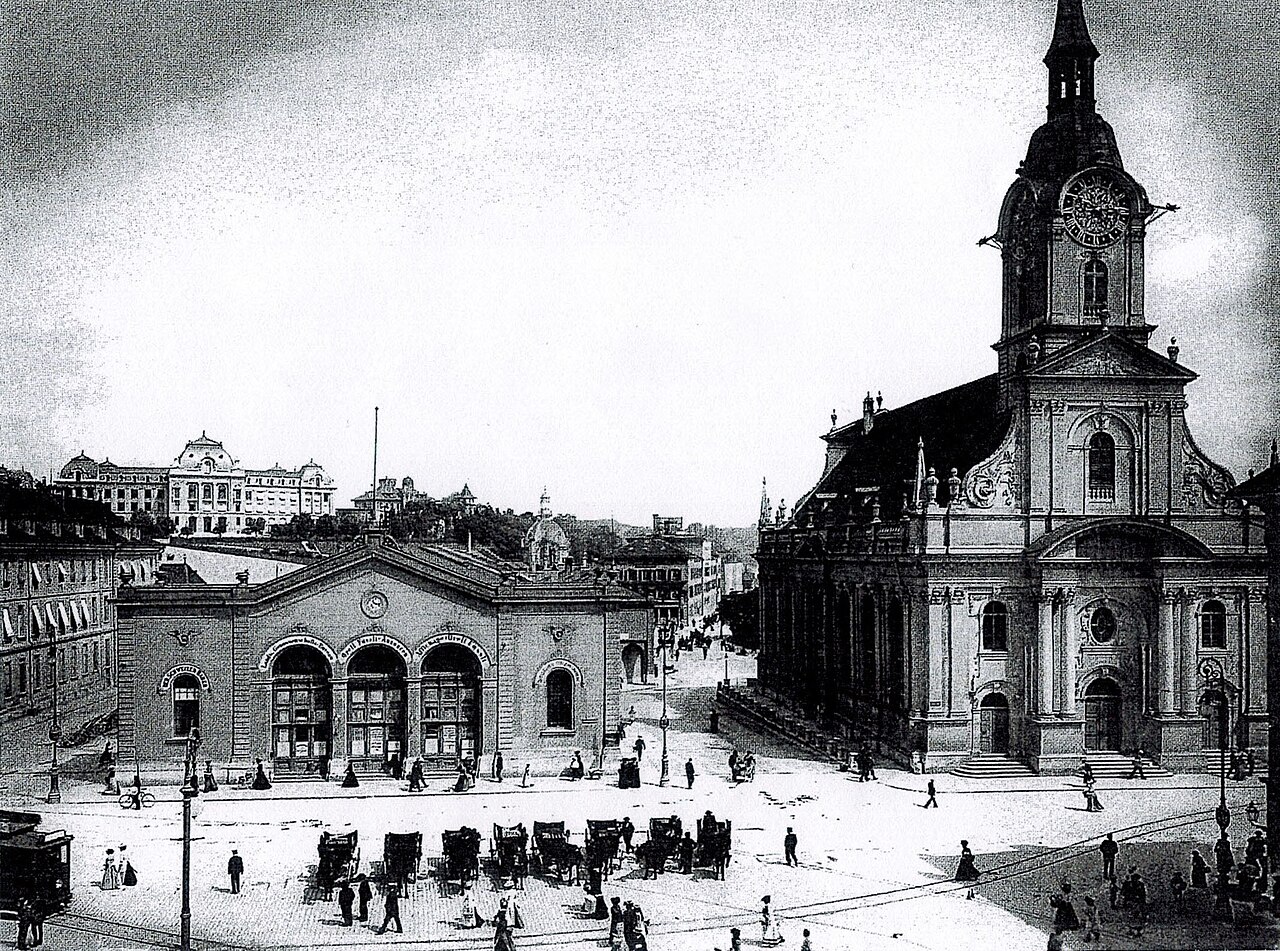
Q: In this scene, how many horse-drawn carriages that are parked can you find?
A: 8